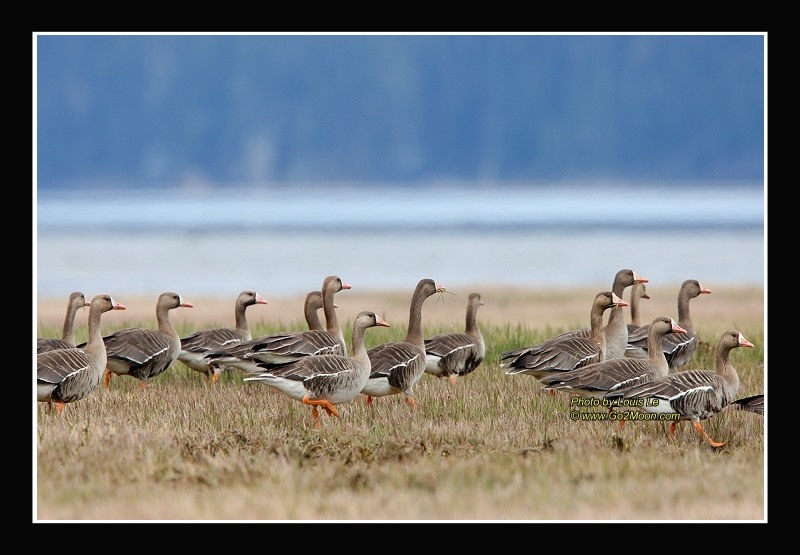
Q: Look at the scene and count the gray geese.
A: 15